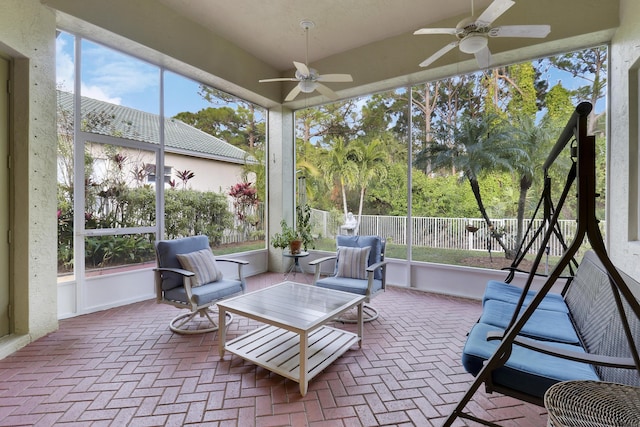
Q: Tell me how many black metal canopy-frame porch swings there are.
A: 1